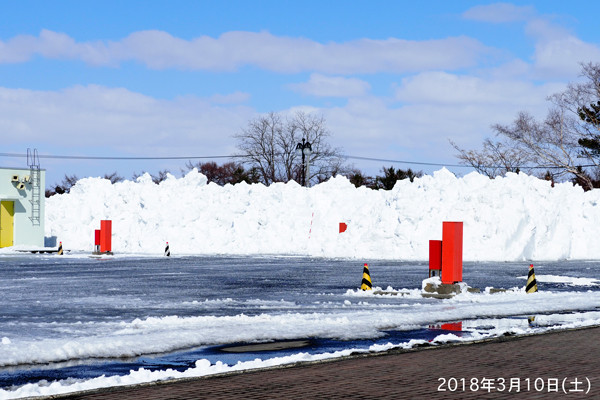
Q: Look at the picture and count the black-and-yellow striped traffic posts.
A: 4